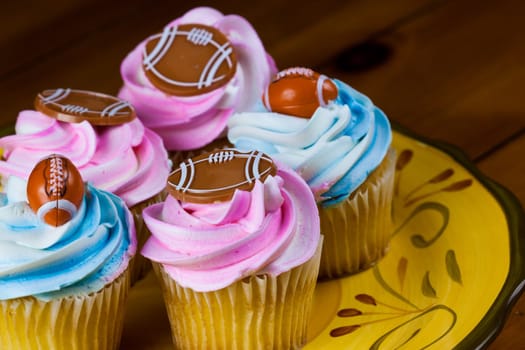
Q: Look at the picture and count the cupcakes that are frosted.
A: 5